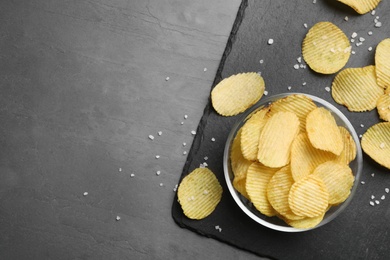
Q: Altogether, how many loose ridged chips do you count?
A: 8